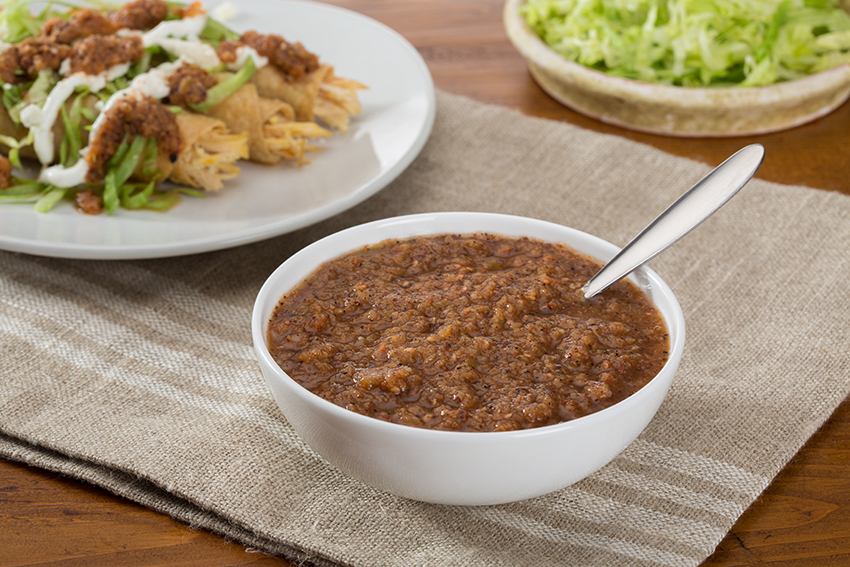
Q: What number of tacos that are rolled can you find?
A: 3